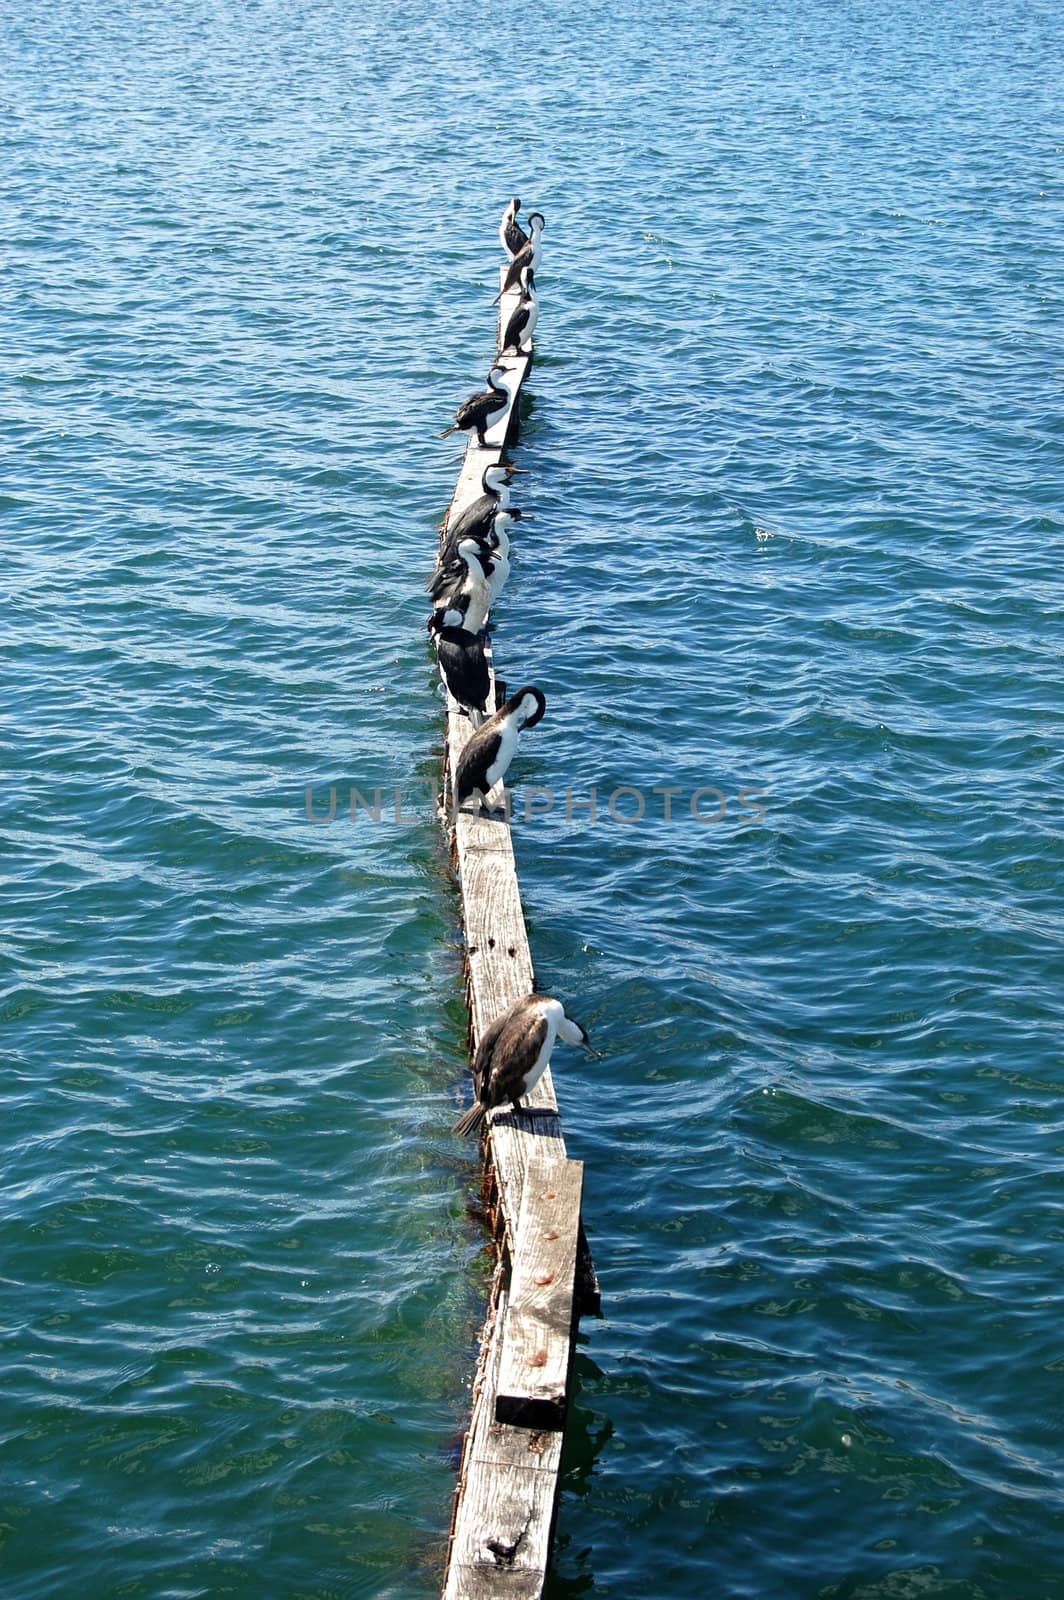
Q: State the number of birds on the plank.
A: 10